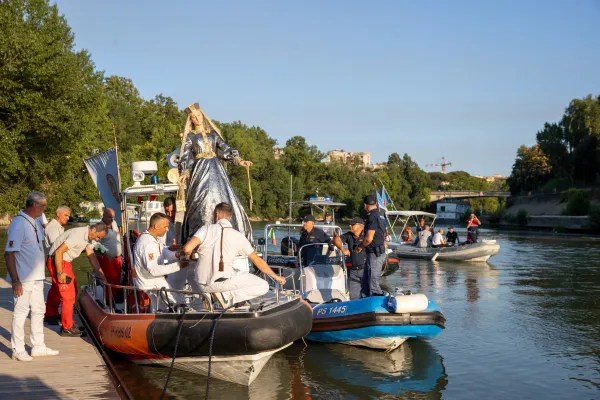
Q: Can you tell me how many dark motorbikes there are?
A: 0